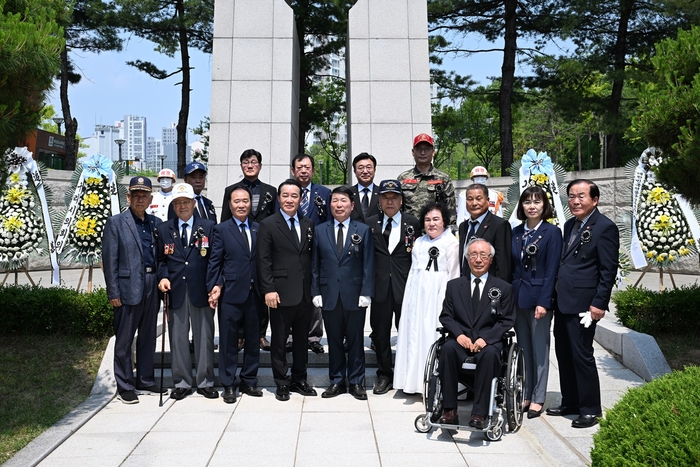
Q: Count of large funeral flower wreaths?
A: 4